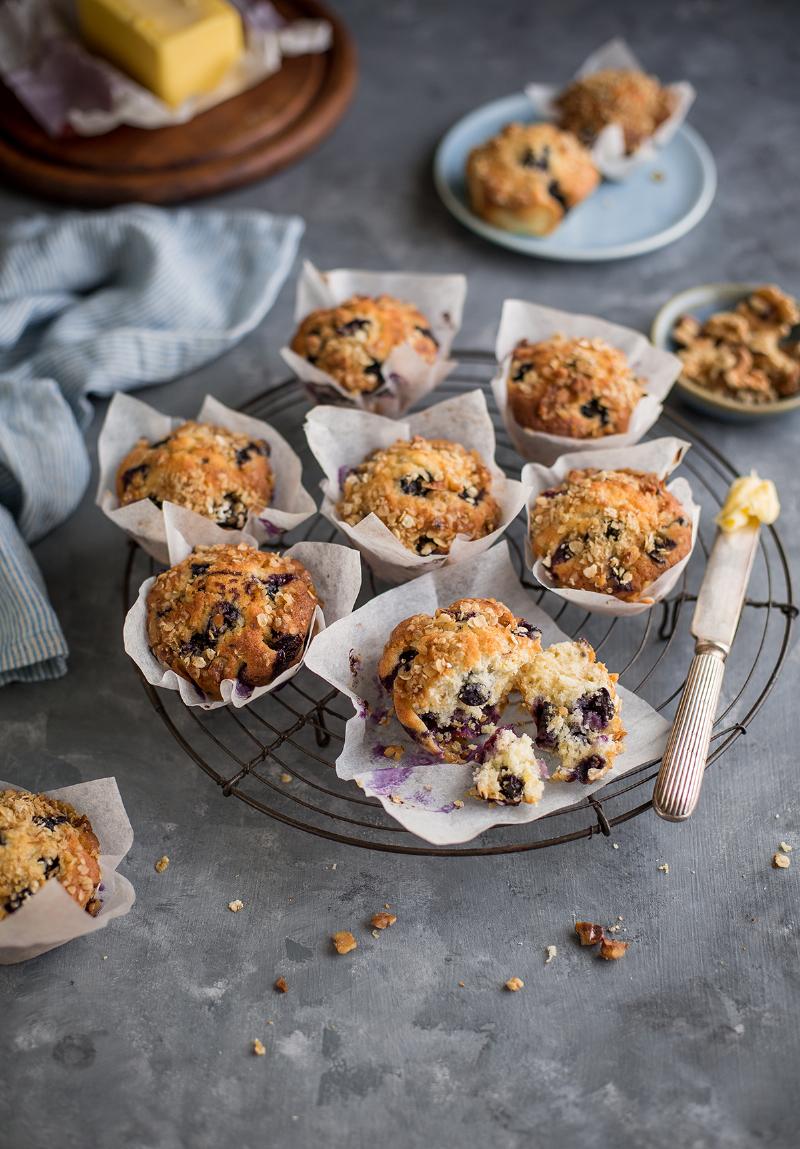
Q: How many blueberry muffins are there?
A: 10